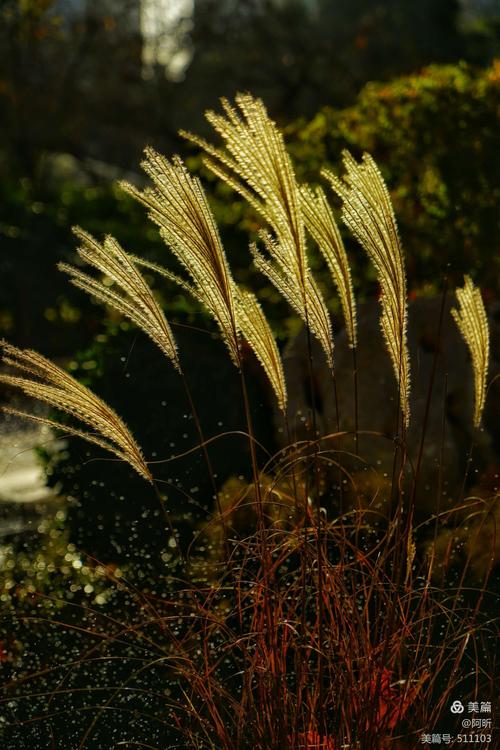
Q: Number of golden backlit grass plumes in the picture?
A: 9